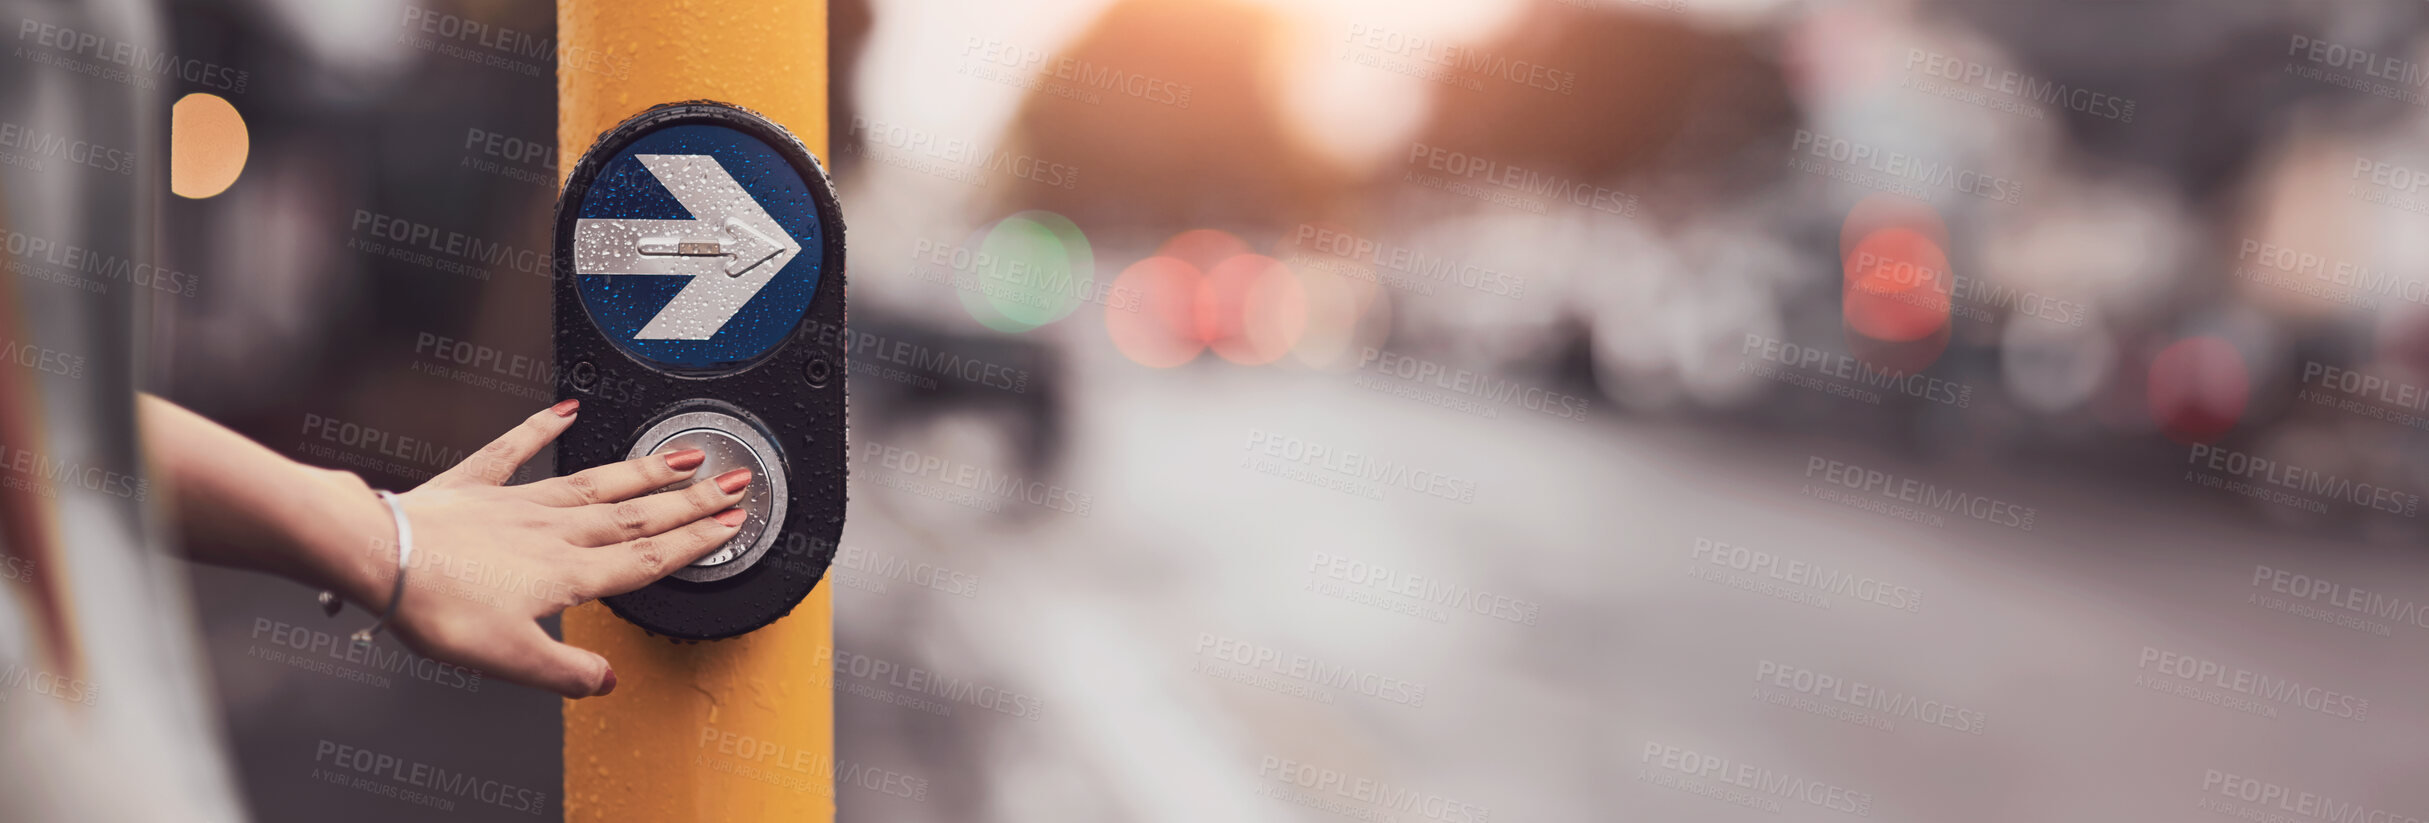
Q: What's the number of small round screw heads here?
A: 2